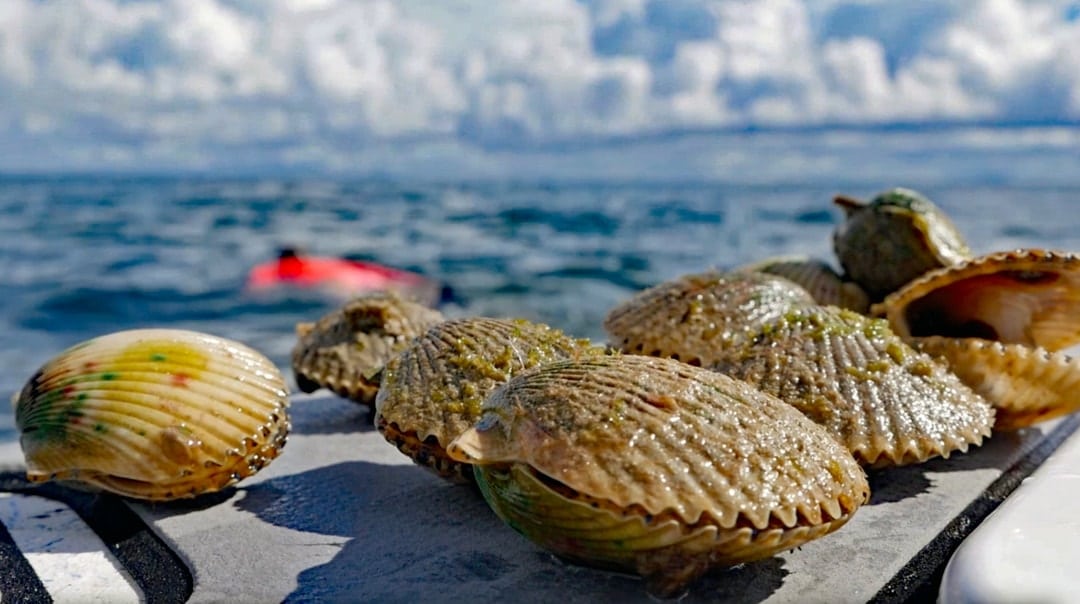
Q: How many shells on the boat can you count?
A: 9